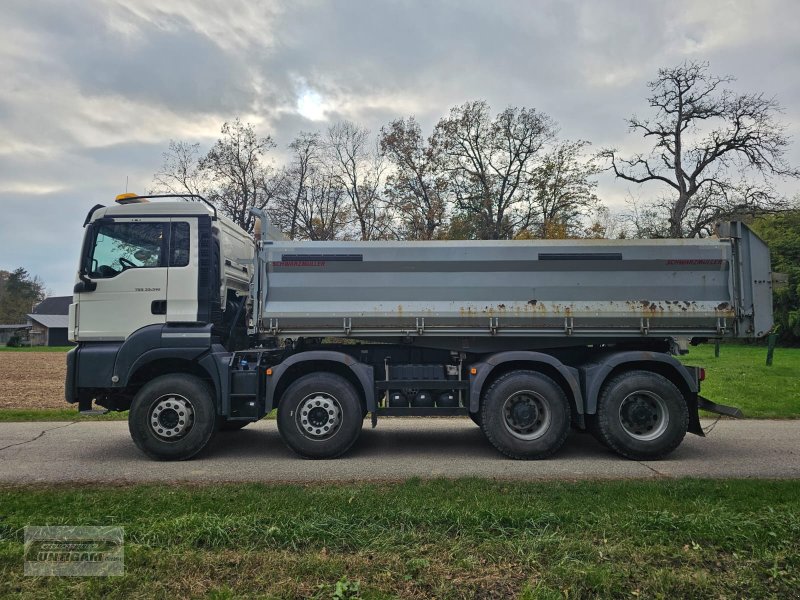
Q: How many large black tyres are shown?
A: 4